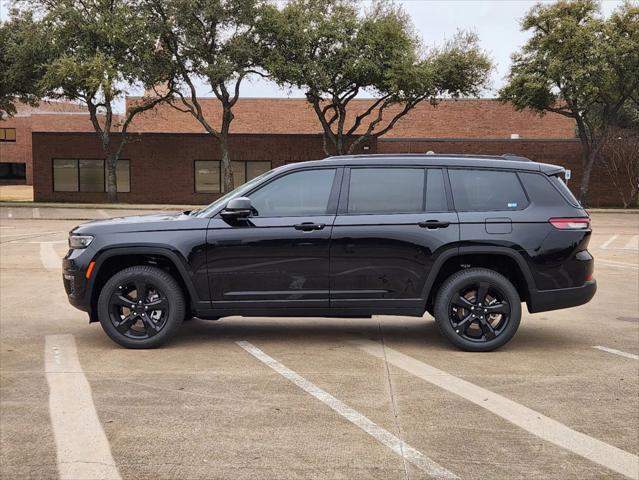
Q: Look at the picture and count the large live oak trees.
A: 4